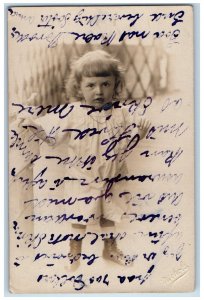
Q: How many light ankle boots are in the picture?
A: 2